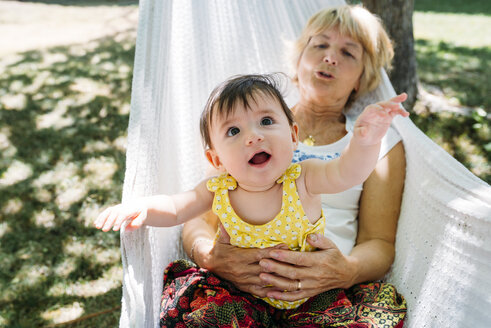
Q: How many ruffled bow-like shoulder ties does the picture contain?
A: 2